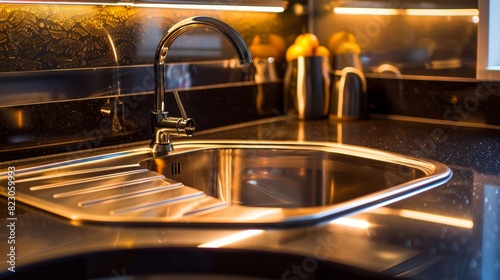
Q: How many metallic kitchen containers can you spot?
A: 2